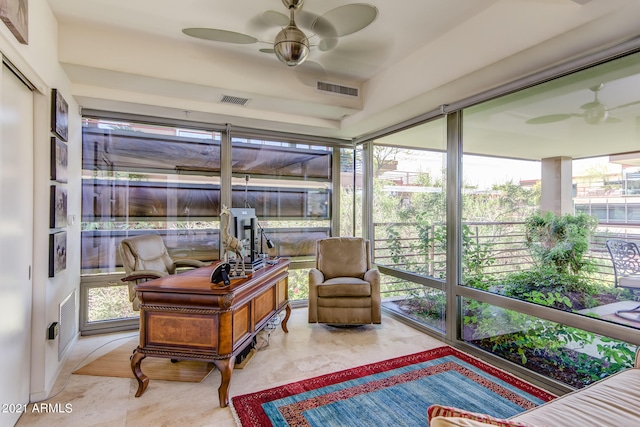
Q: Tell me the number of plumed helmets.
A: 0